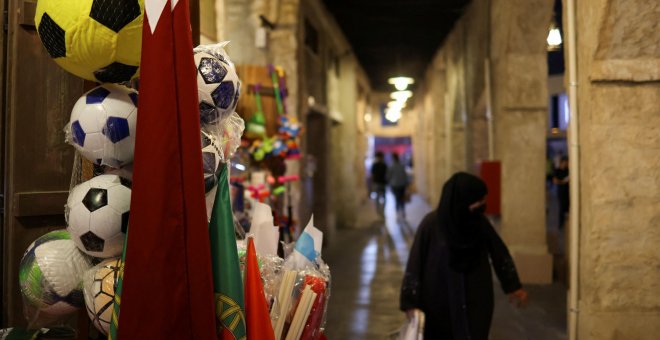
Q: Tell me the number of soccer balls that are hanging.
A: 7